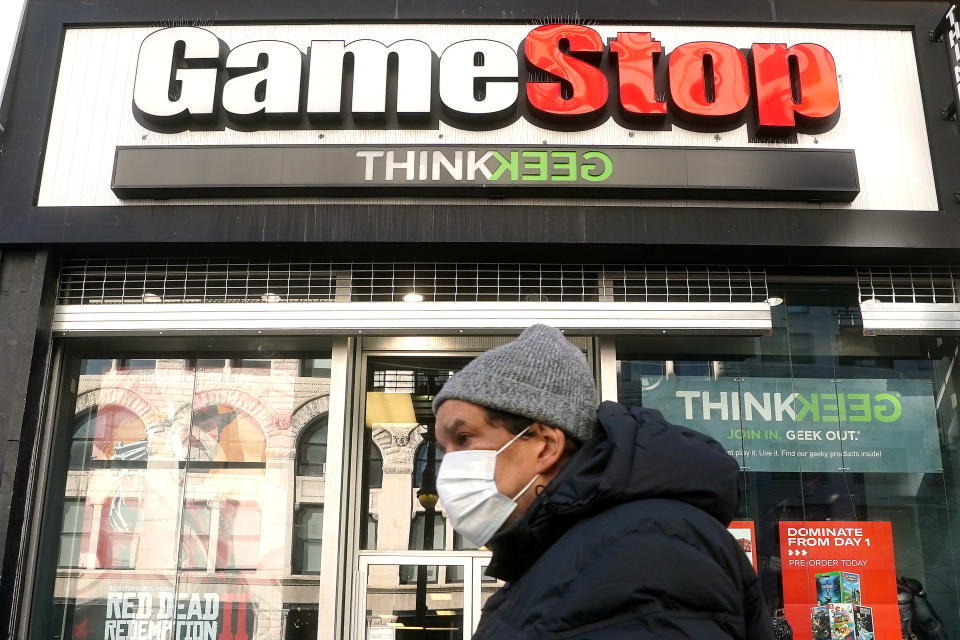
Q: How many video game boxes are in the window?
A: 5